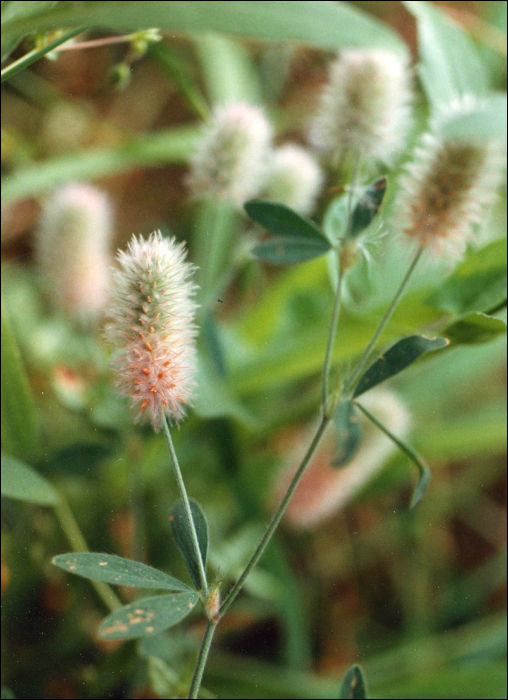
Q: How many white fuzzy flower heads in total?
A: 7